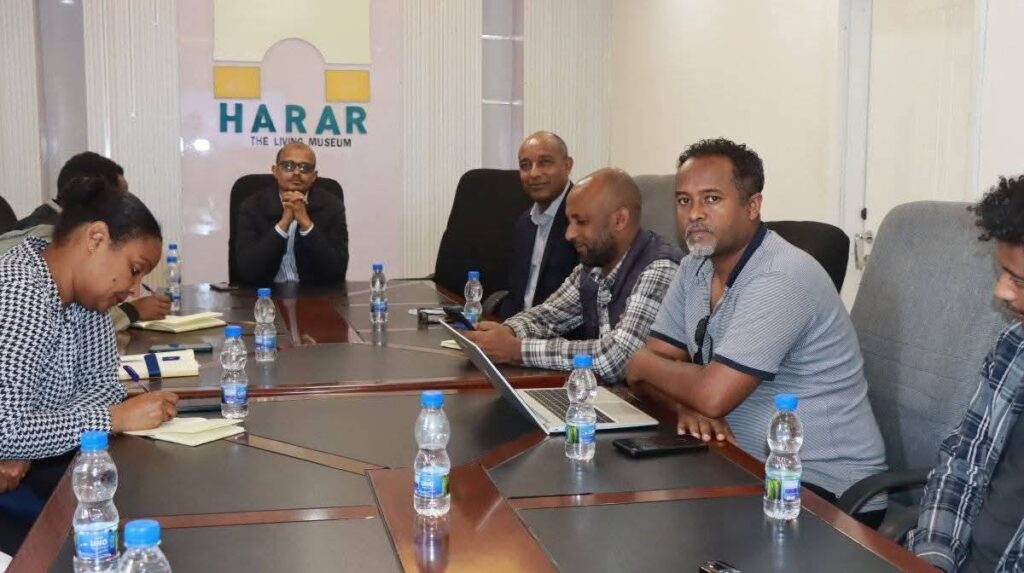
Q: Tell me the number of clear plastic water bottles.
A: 11